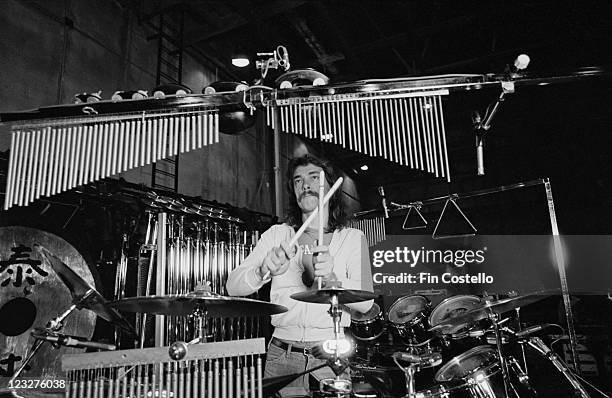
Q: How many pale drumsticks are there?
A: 2